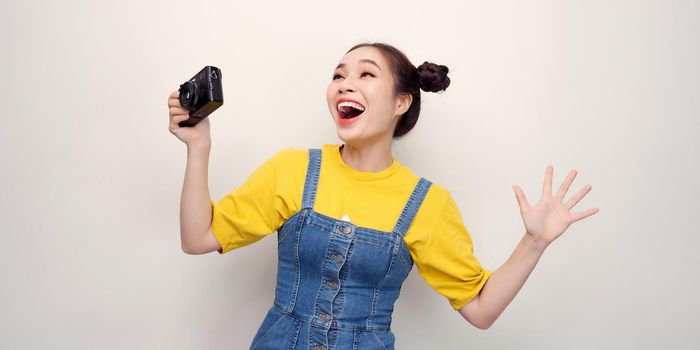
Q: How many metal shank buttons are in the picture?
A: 5